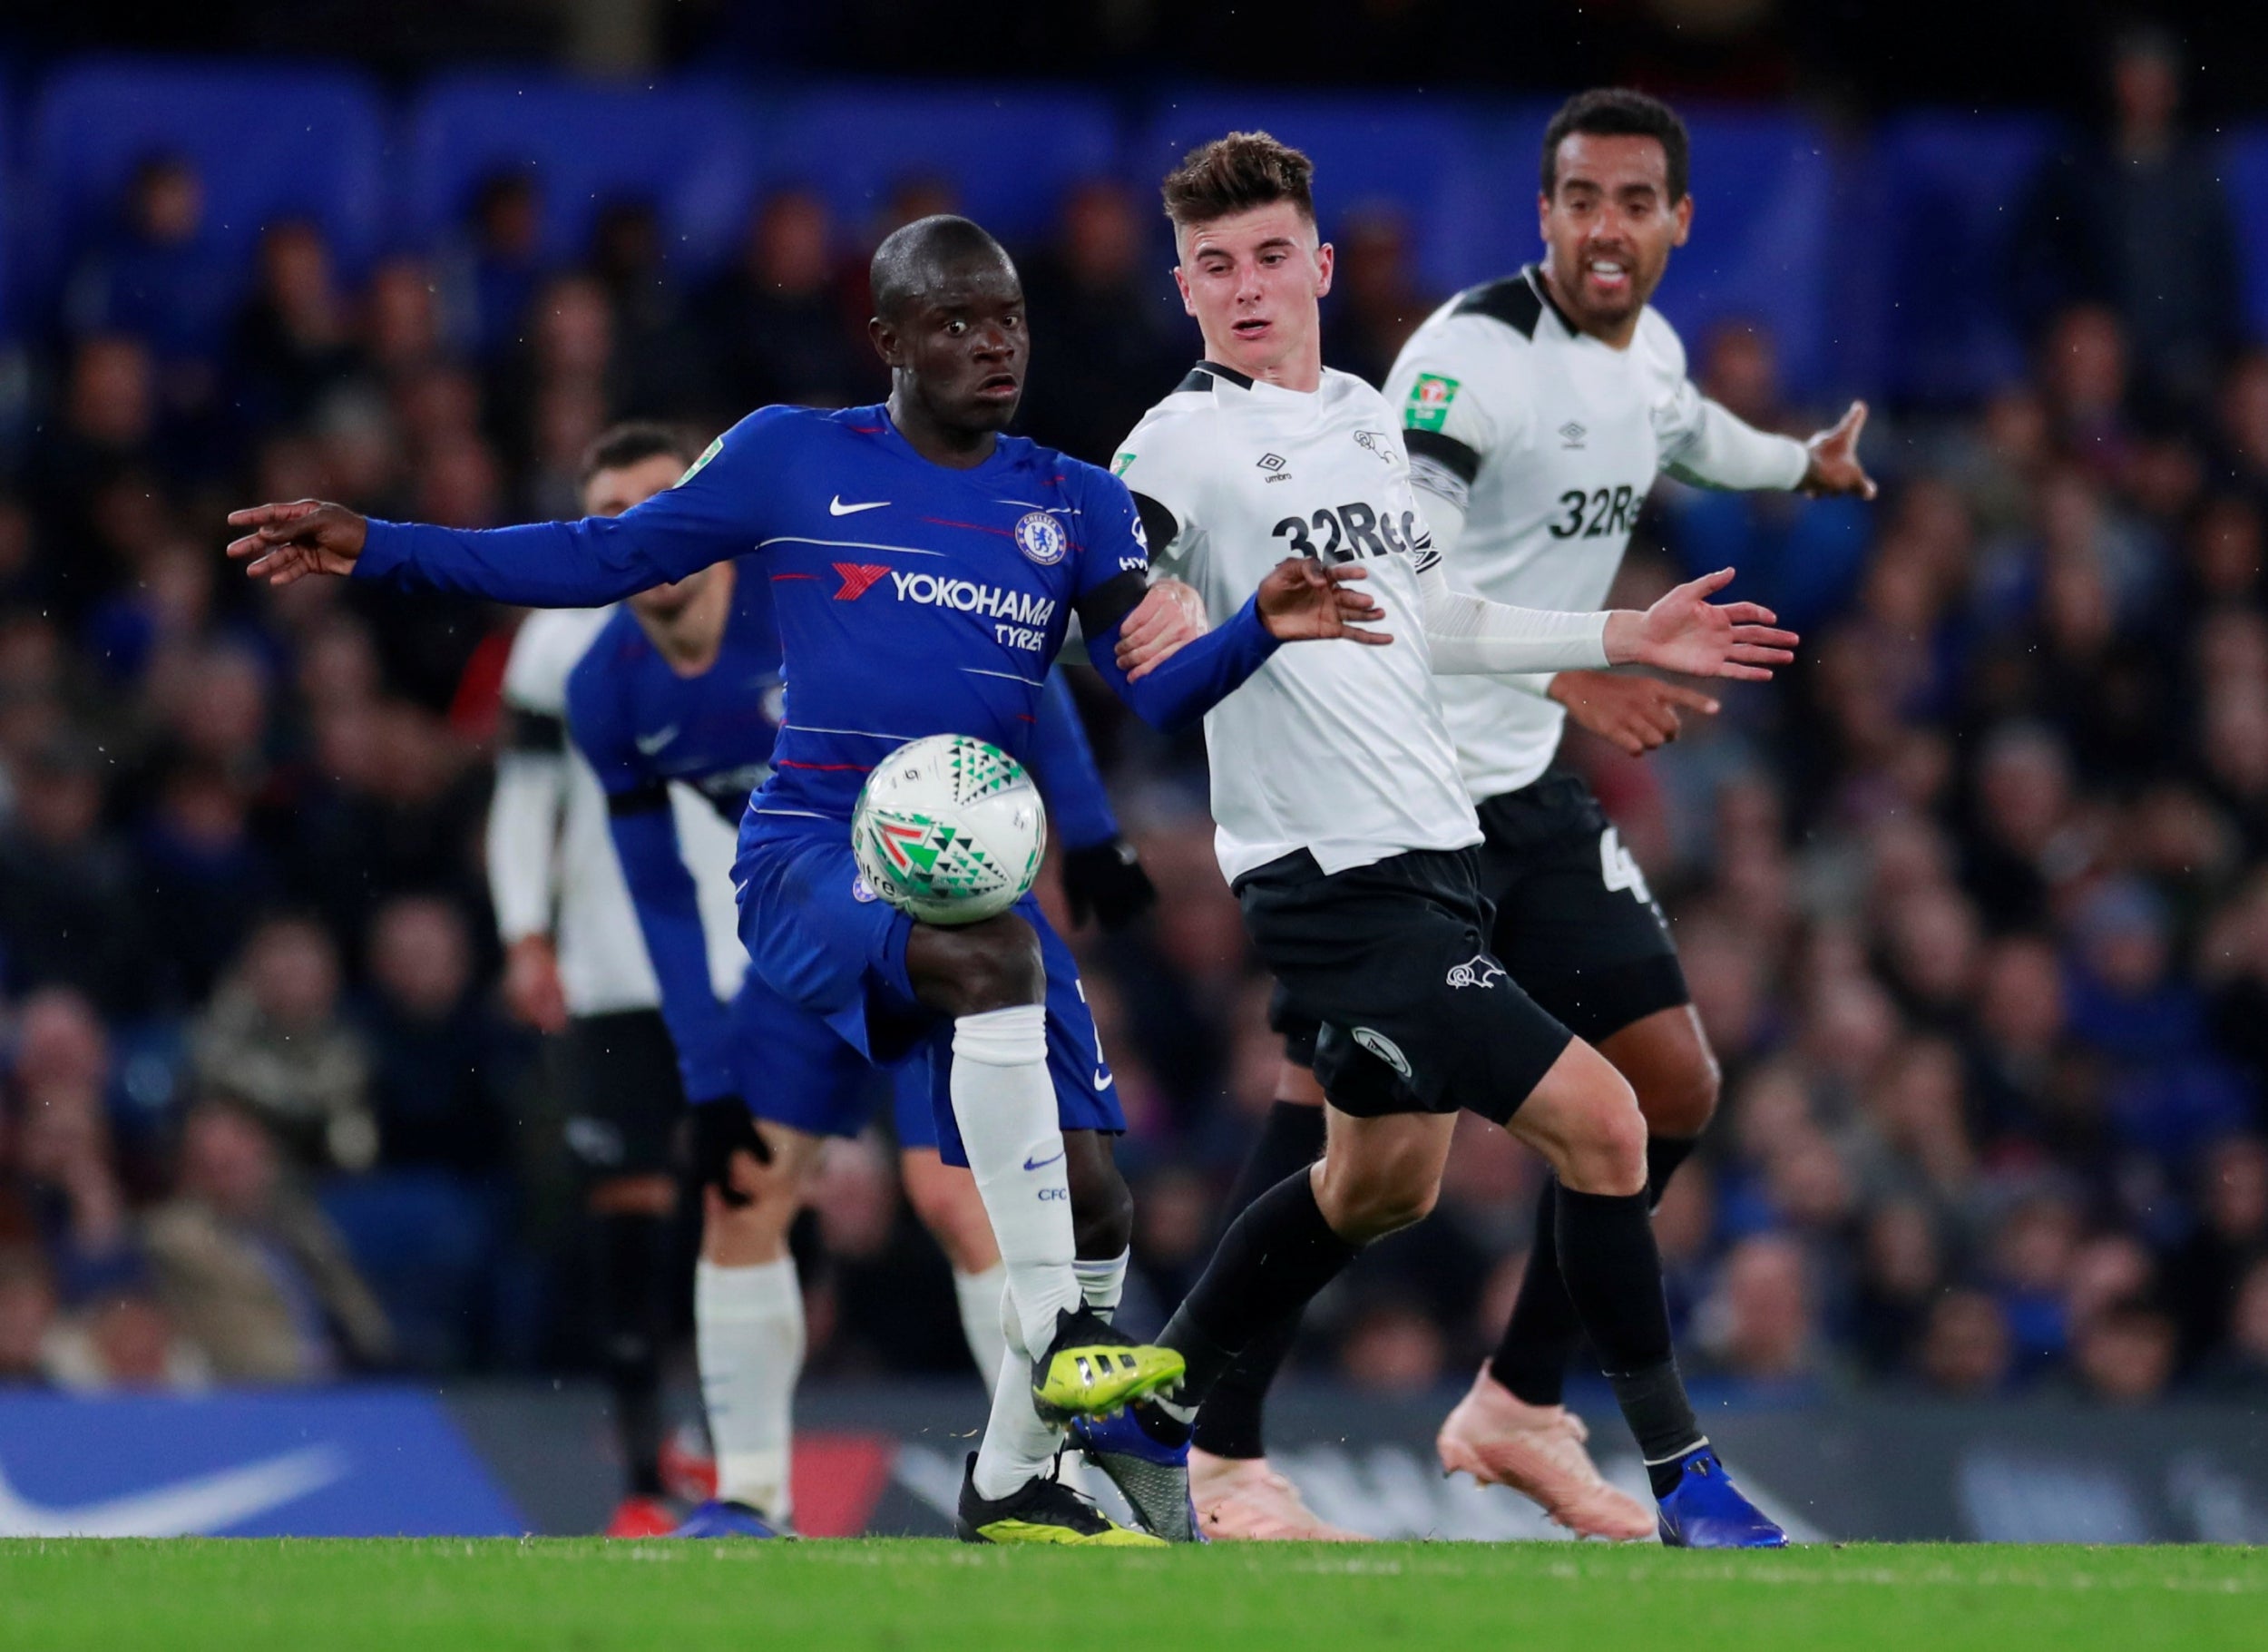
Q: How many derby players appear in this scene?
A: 3